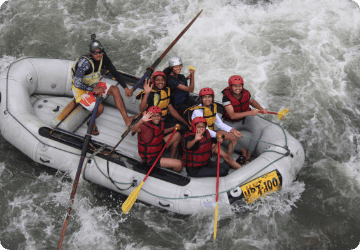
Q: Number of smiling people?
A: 6